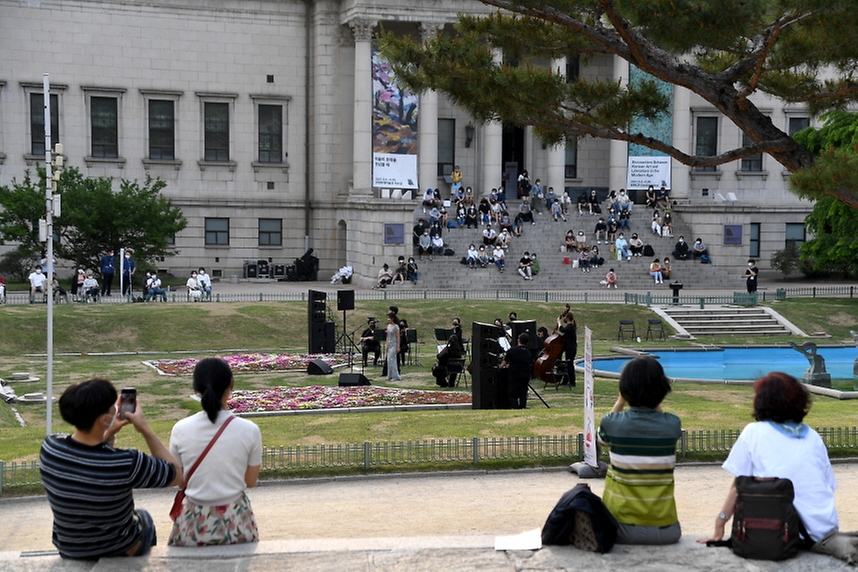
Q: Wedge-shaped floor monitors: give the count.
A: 2